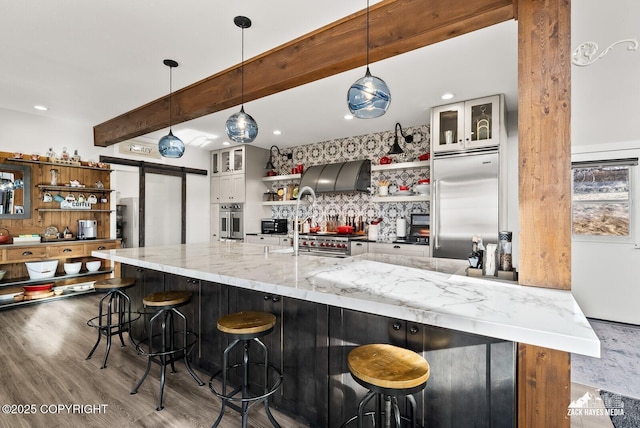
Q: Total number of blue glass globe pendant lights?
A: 3